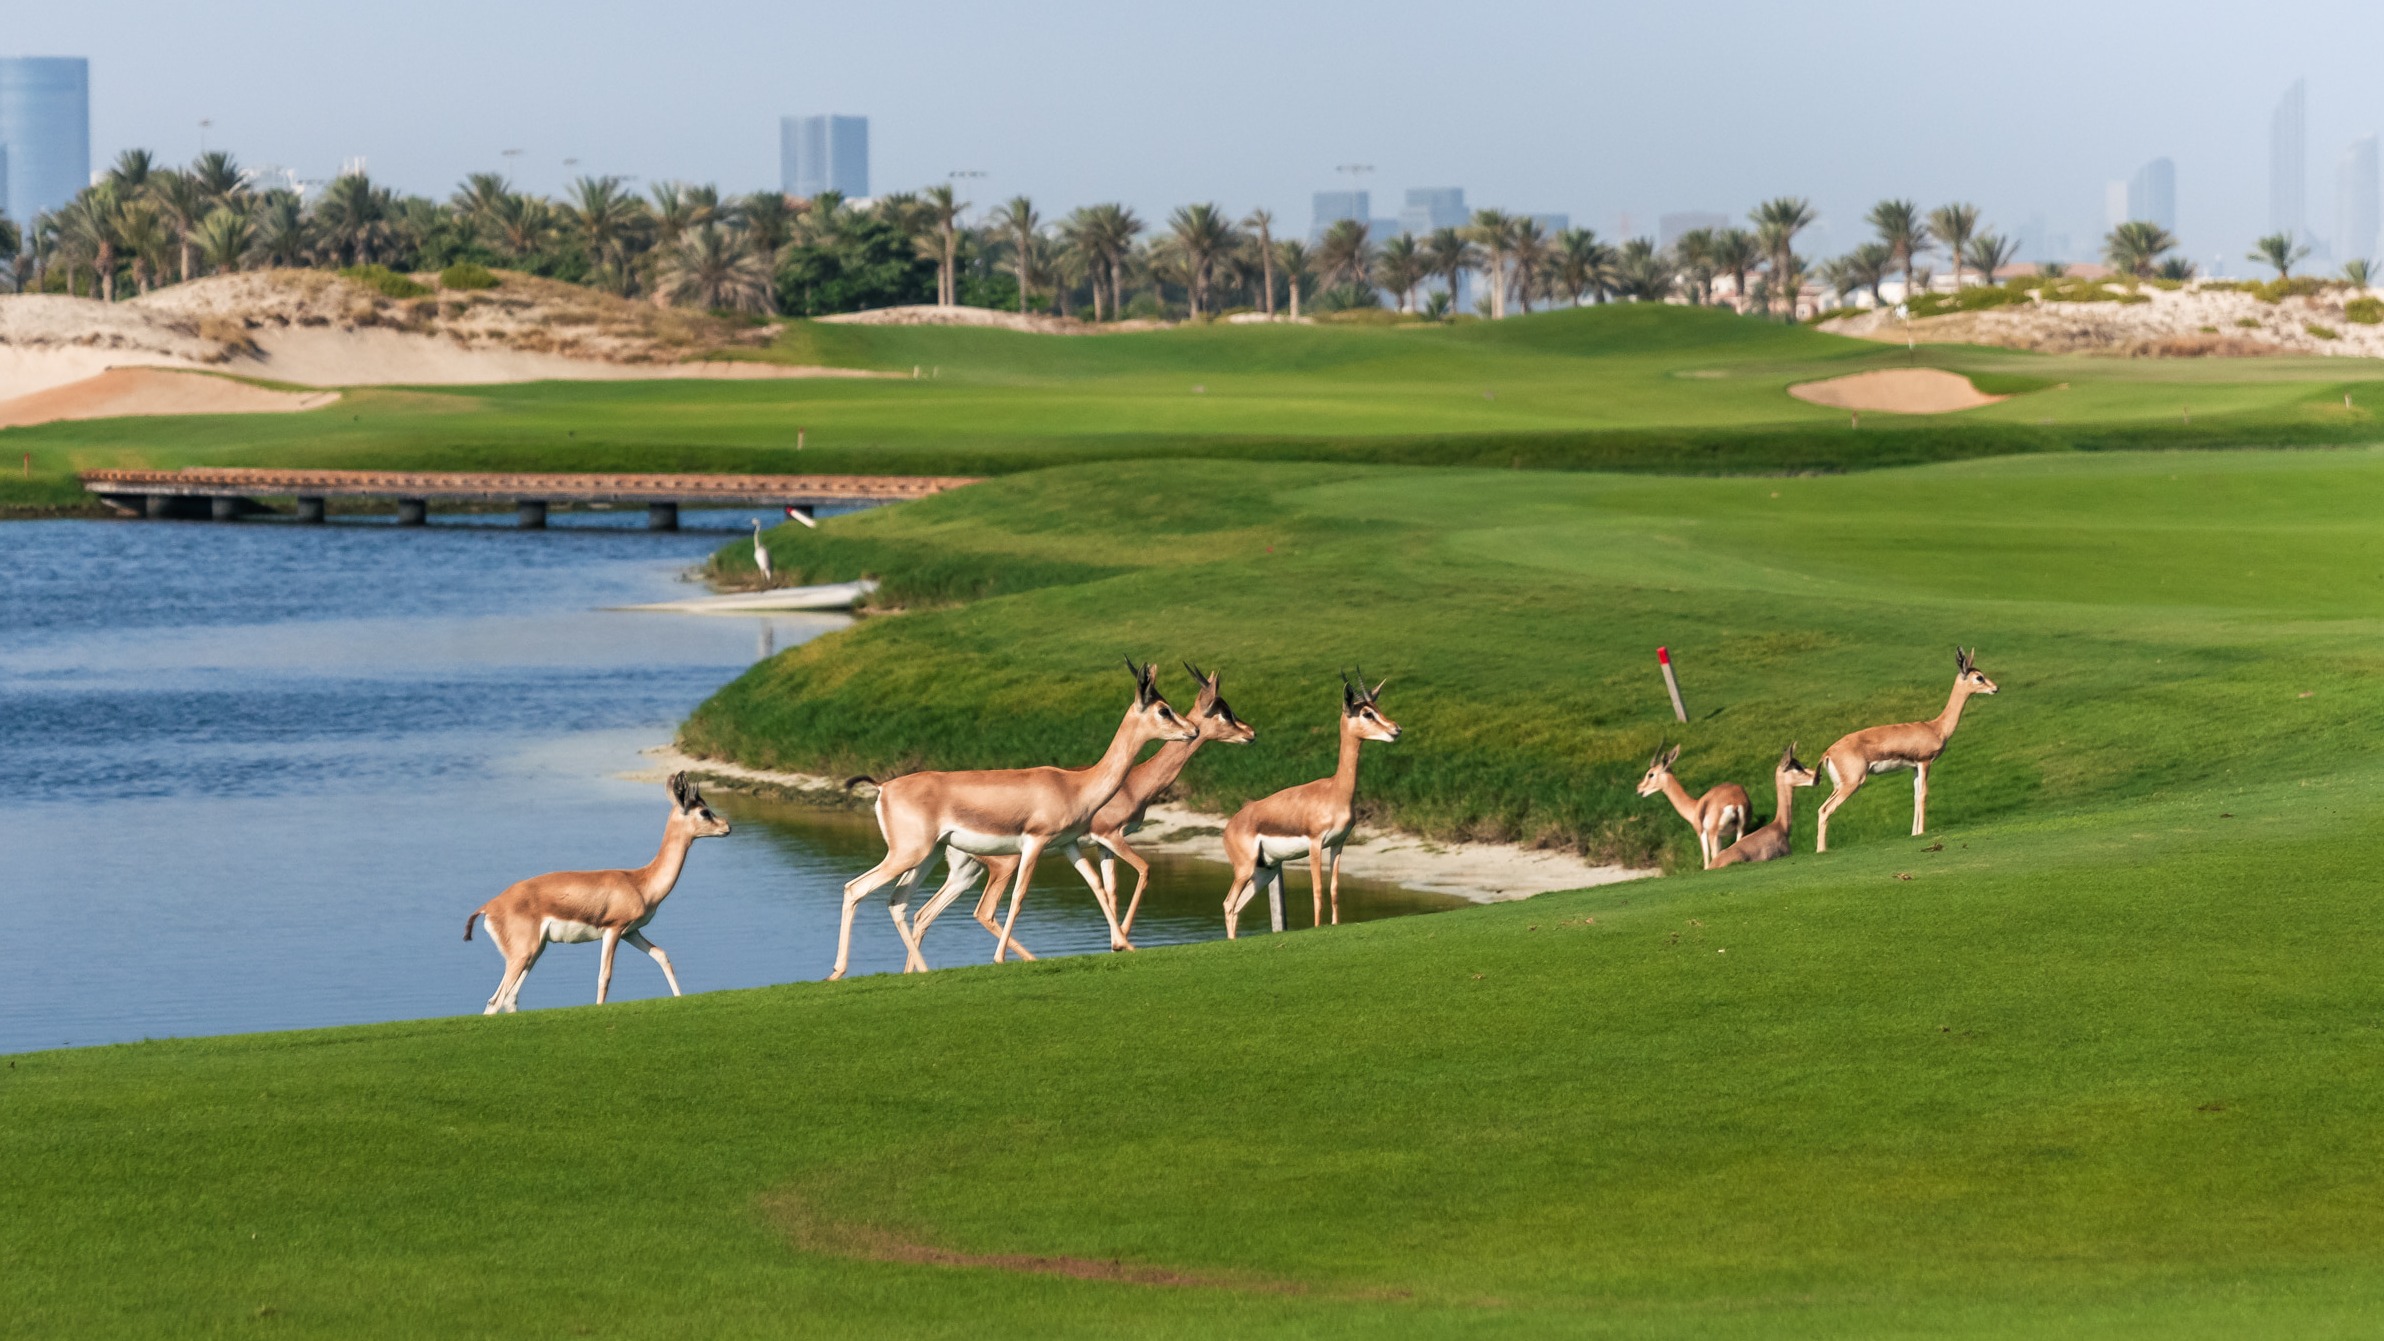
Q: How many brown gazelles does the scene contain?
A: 7